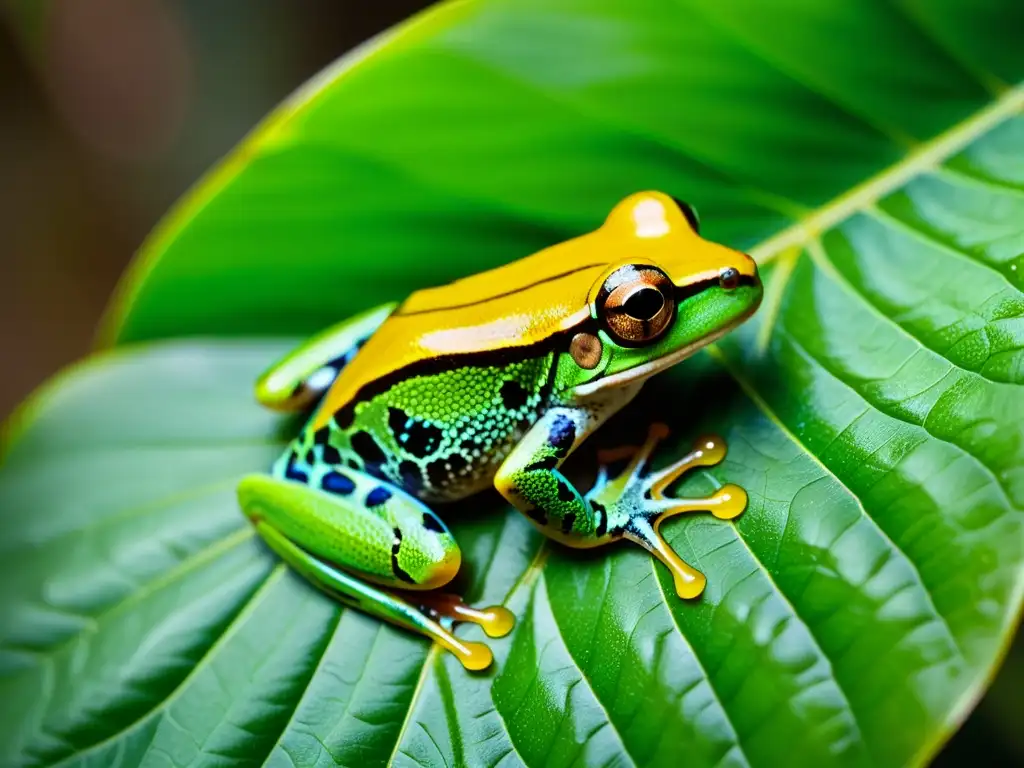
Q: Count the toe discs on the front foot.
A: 4